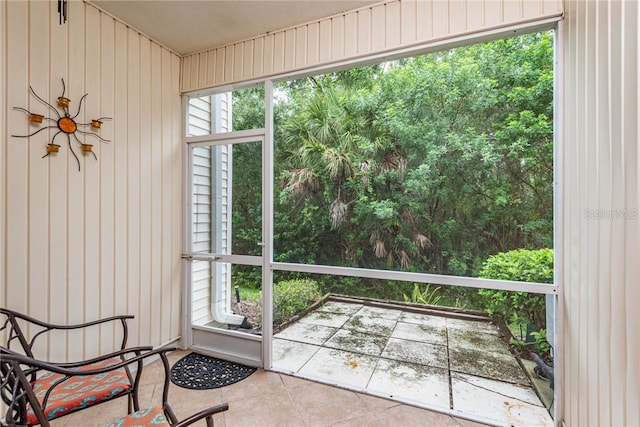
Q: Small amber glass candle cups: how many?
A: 5